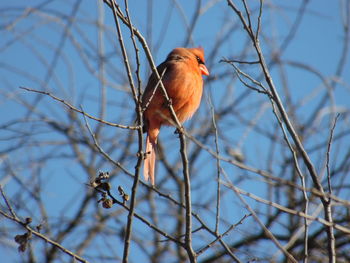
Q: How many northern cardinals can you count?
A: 1